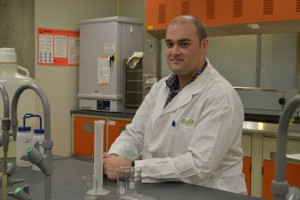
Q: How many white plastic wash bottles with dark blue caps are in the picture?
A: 2